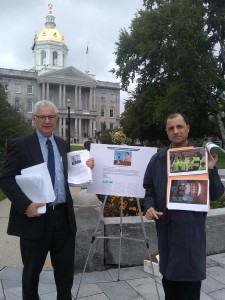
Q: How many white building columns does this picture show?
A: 14